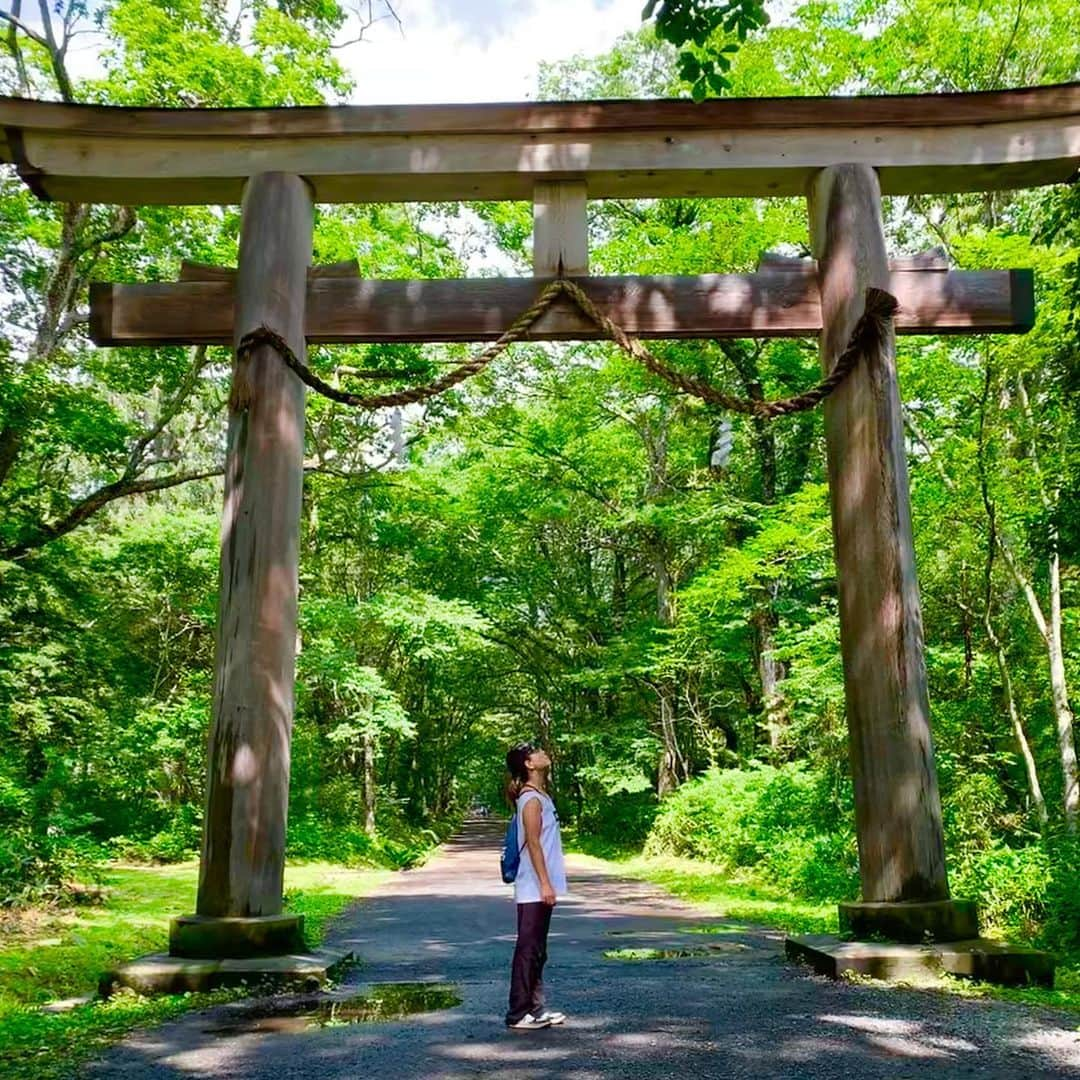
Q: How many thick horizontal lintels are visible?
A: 2